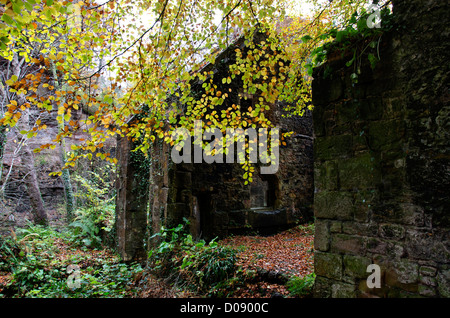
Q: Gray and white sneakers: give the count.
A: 0